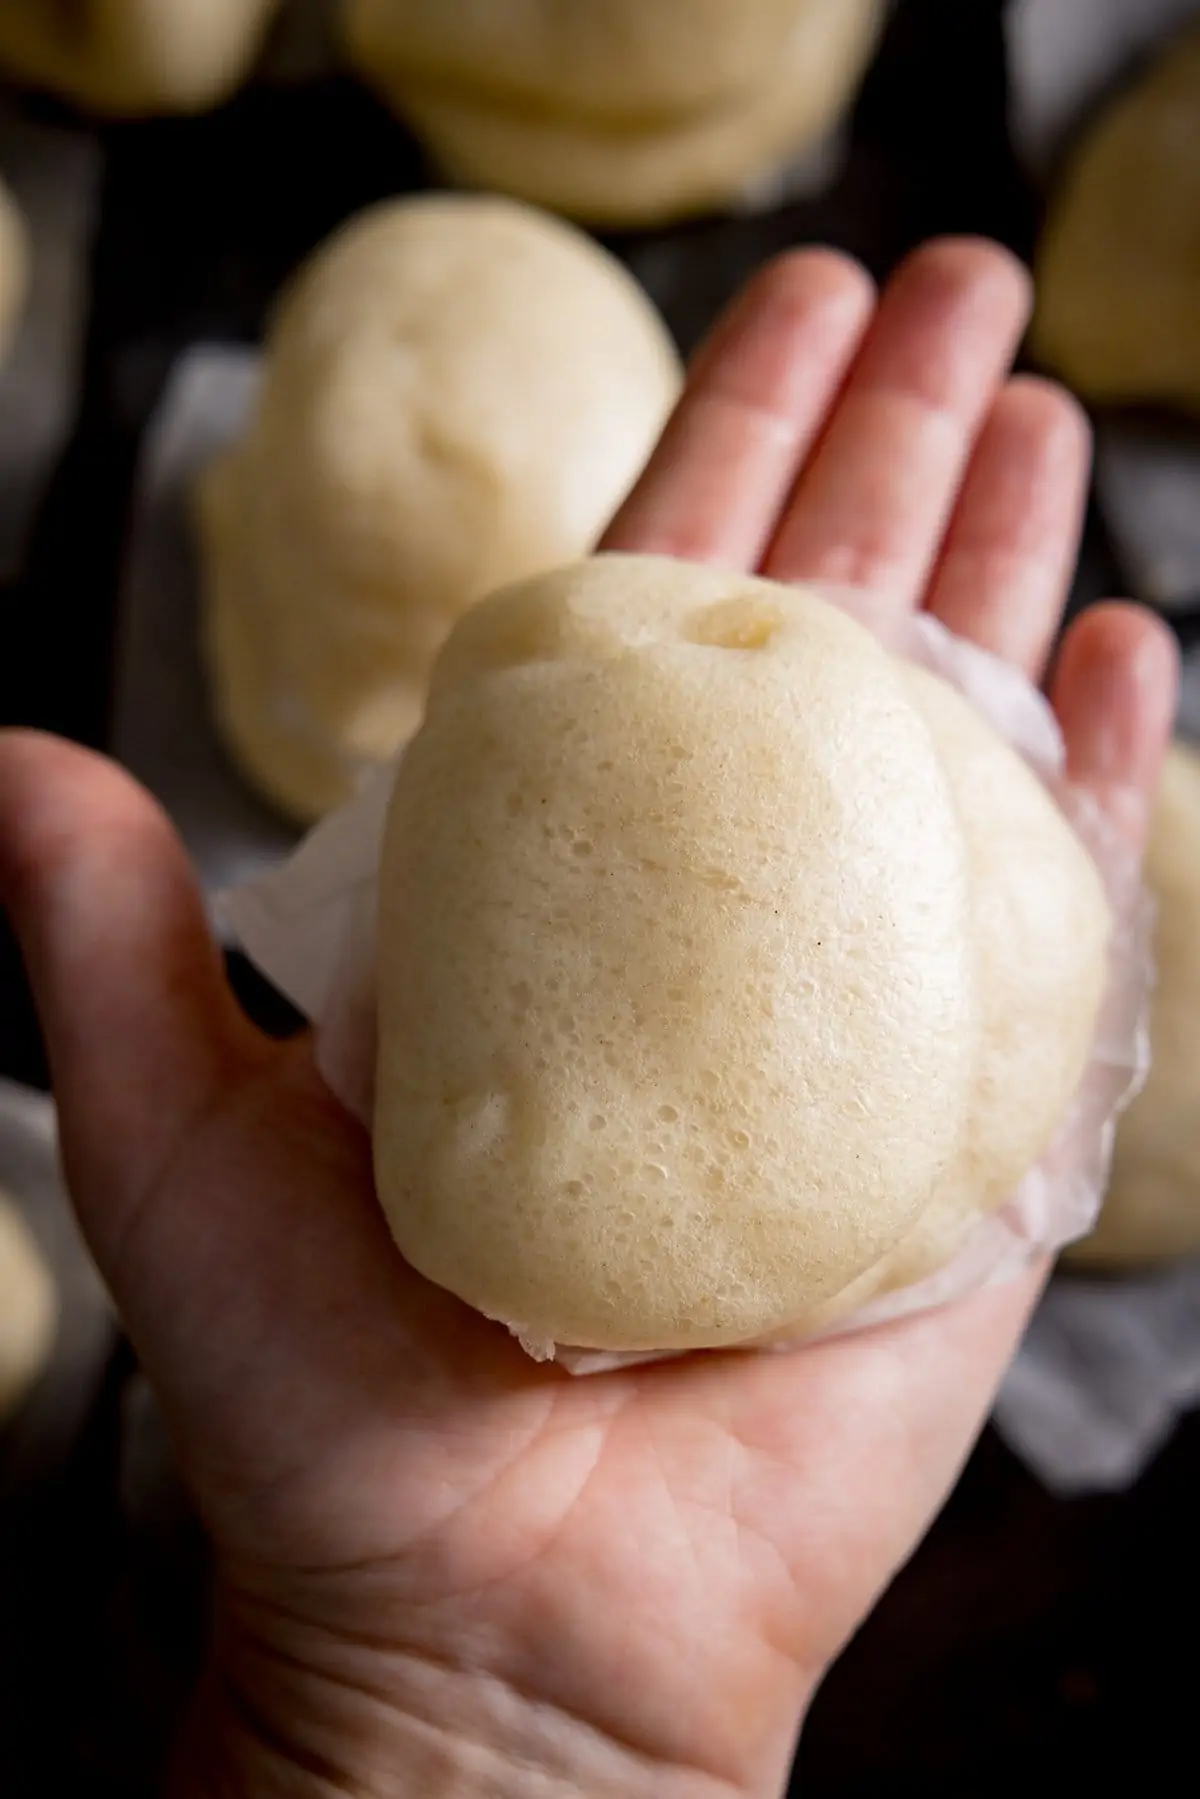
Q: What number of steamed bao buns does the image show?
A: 8